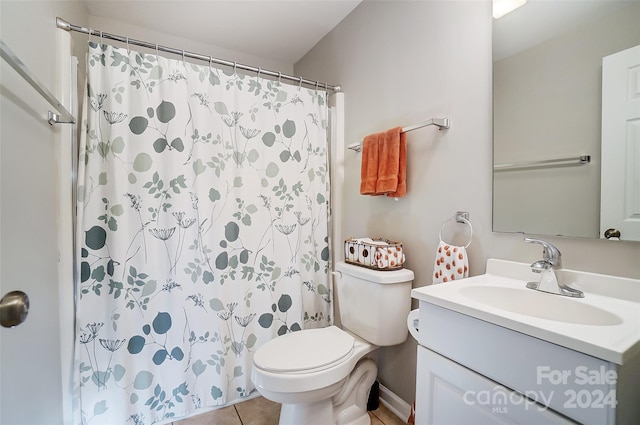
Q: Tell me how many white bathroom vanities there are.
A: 1